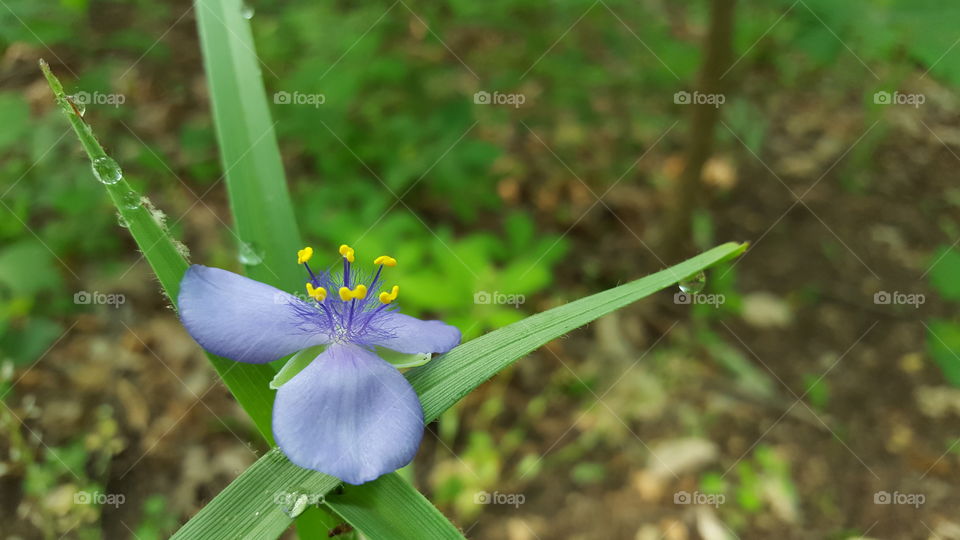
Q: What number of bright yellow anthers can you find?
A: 6